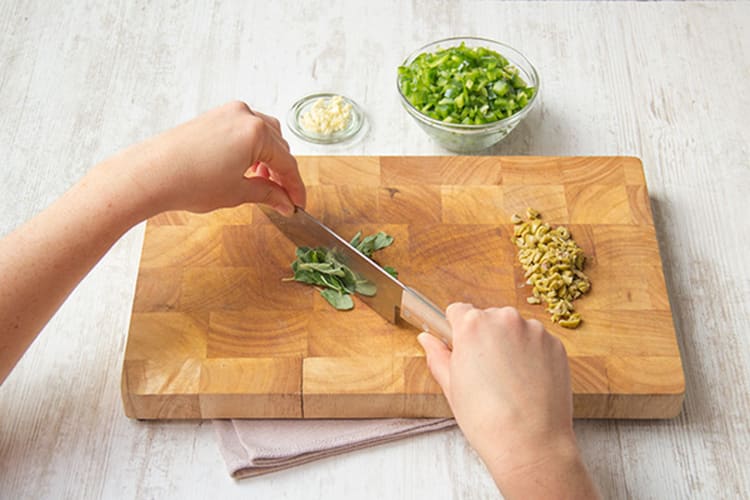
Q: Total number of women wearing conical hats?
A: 0